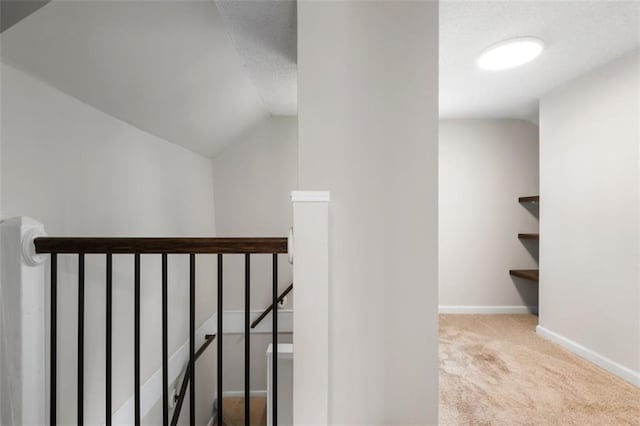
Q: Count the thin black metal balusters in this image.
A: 9